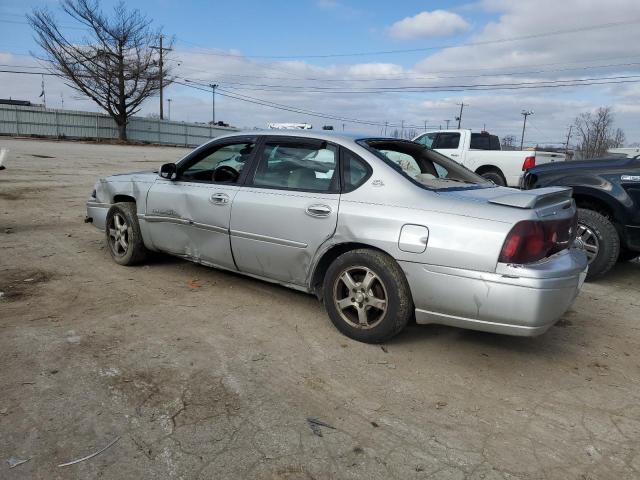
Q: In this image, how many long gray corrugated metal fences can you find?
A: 1